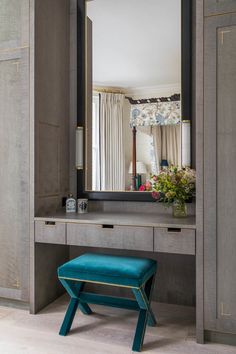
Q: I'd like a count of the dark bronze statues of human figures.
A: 0